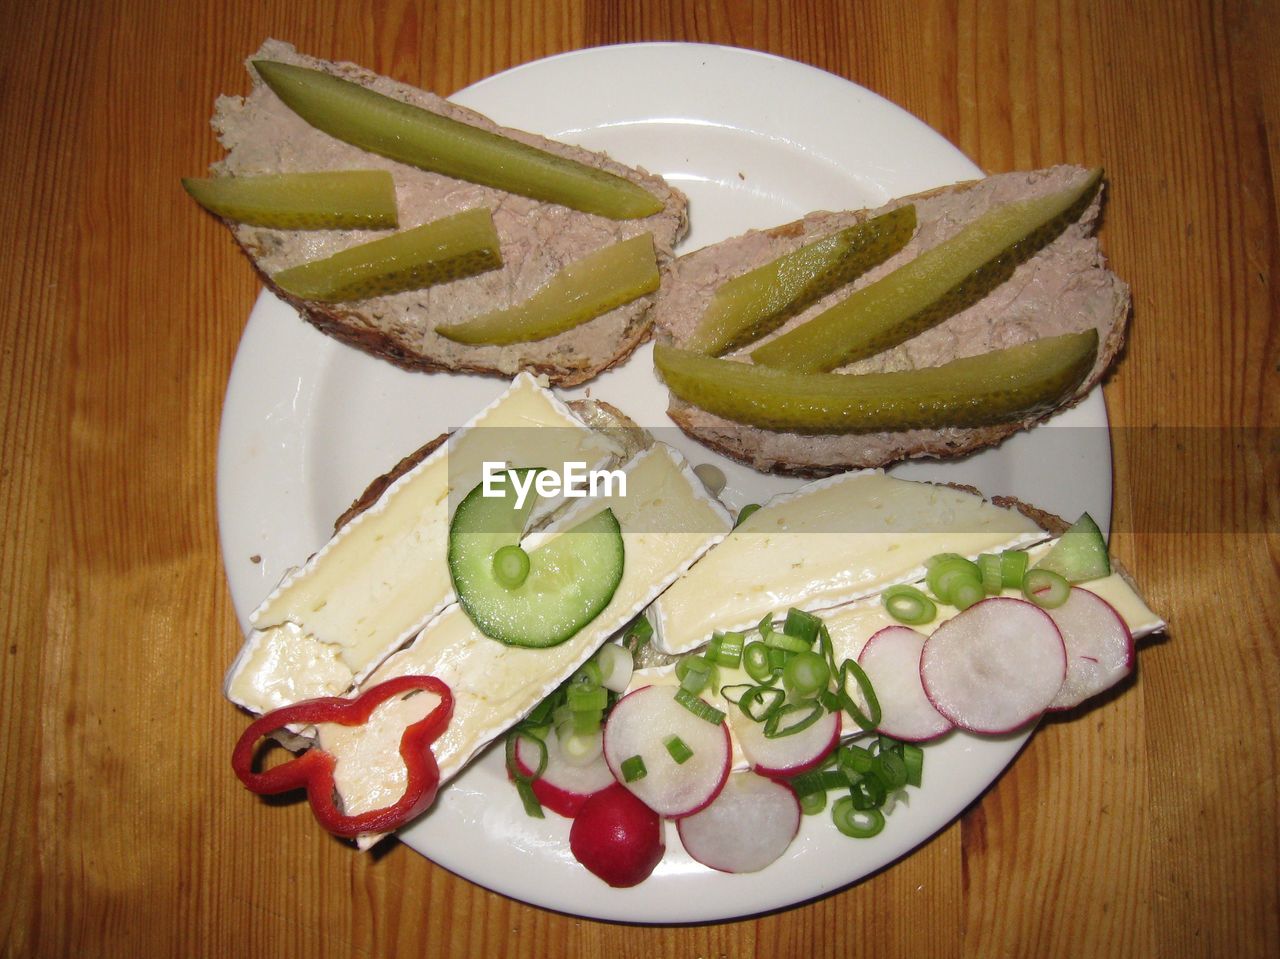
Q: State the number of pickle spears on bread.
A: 7